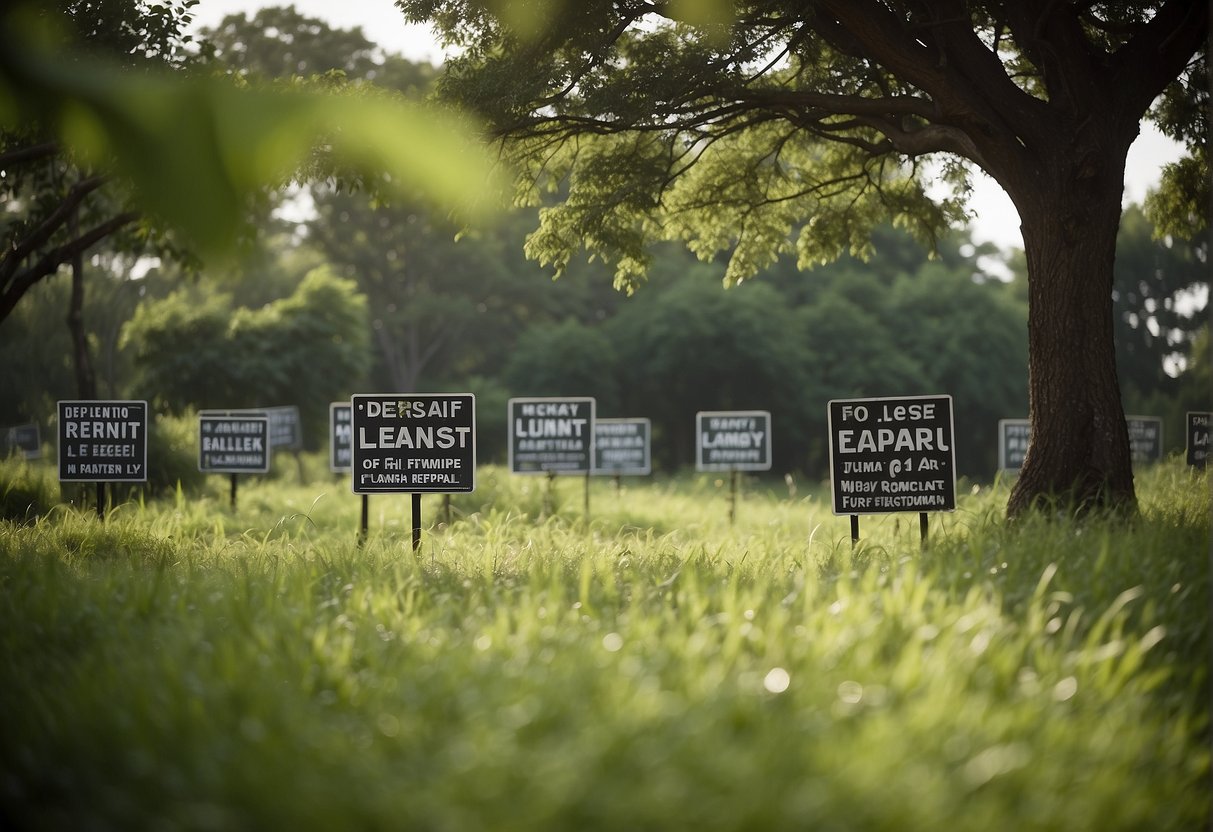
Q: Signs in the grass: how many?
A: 13